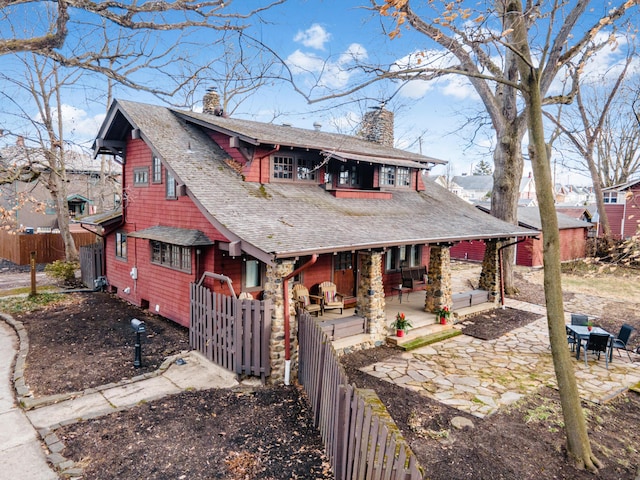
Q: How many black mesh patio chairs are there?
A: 4